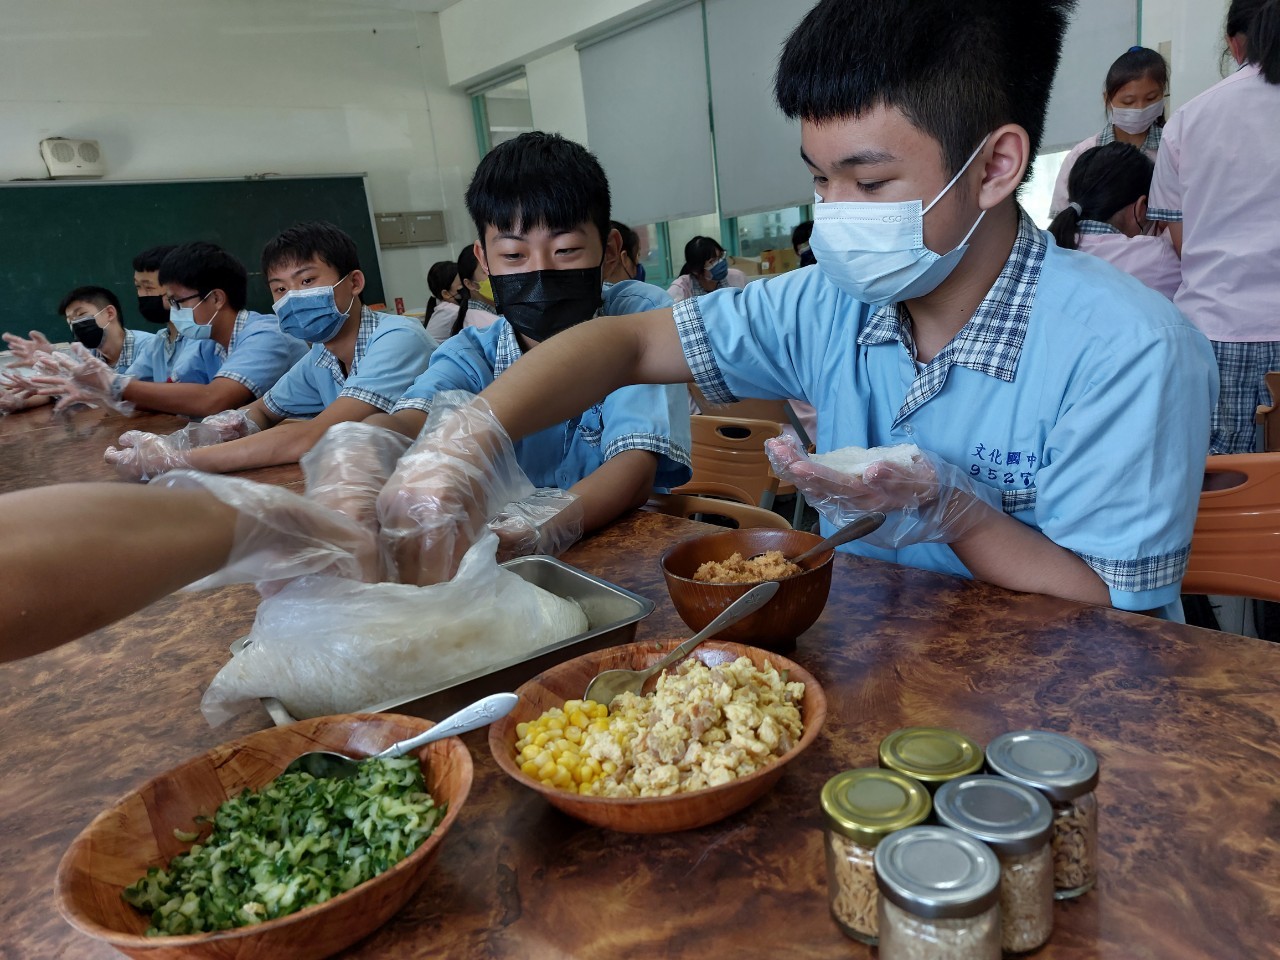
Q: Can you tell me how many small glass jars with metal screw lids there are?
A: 5